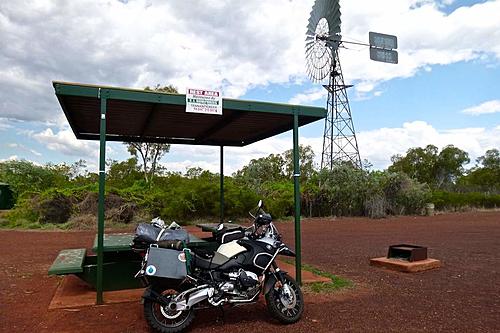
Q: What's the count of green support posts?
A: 3